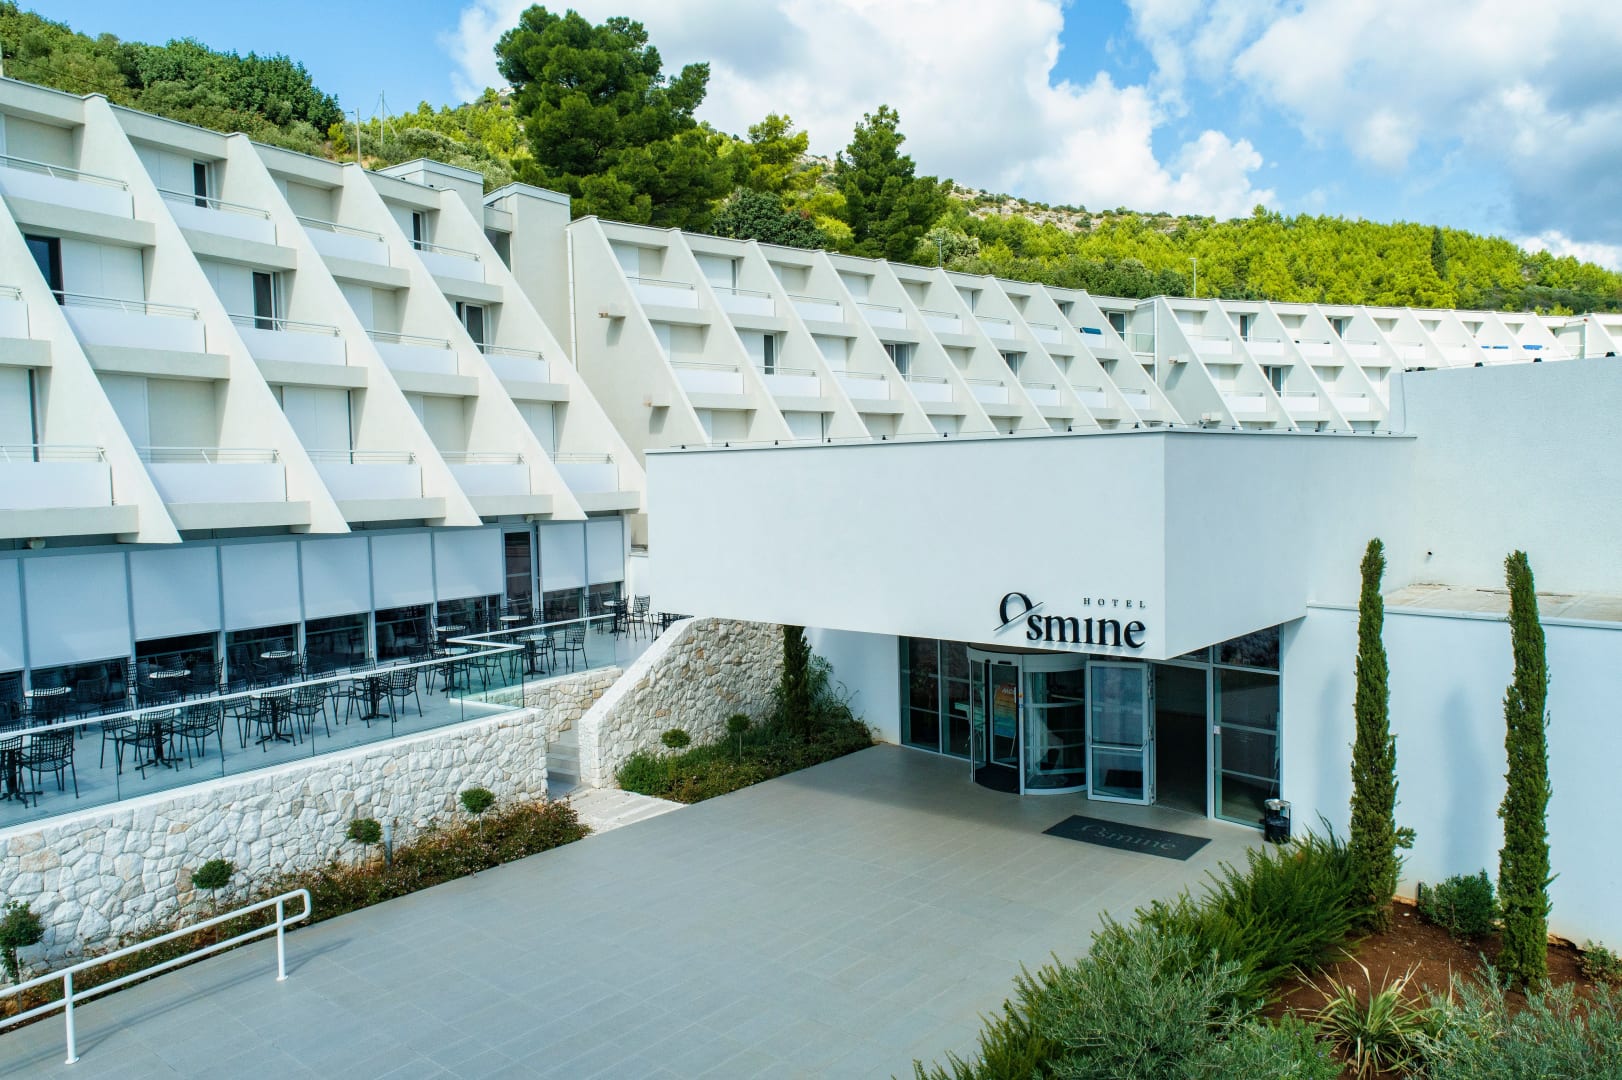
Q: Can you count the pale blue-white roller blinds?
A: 9